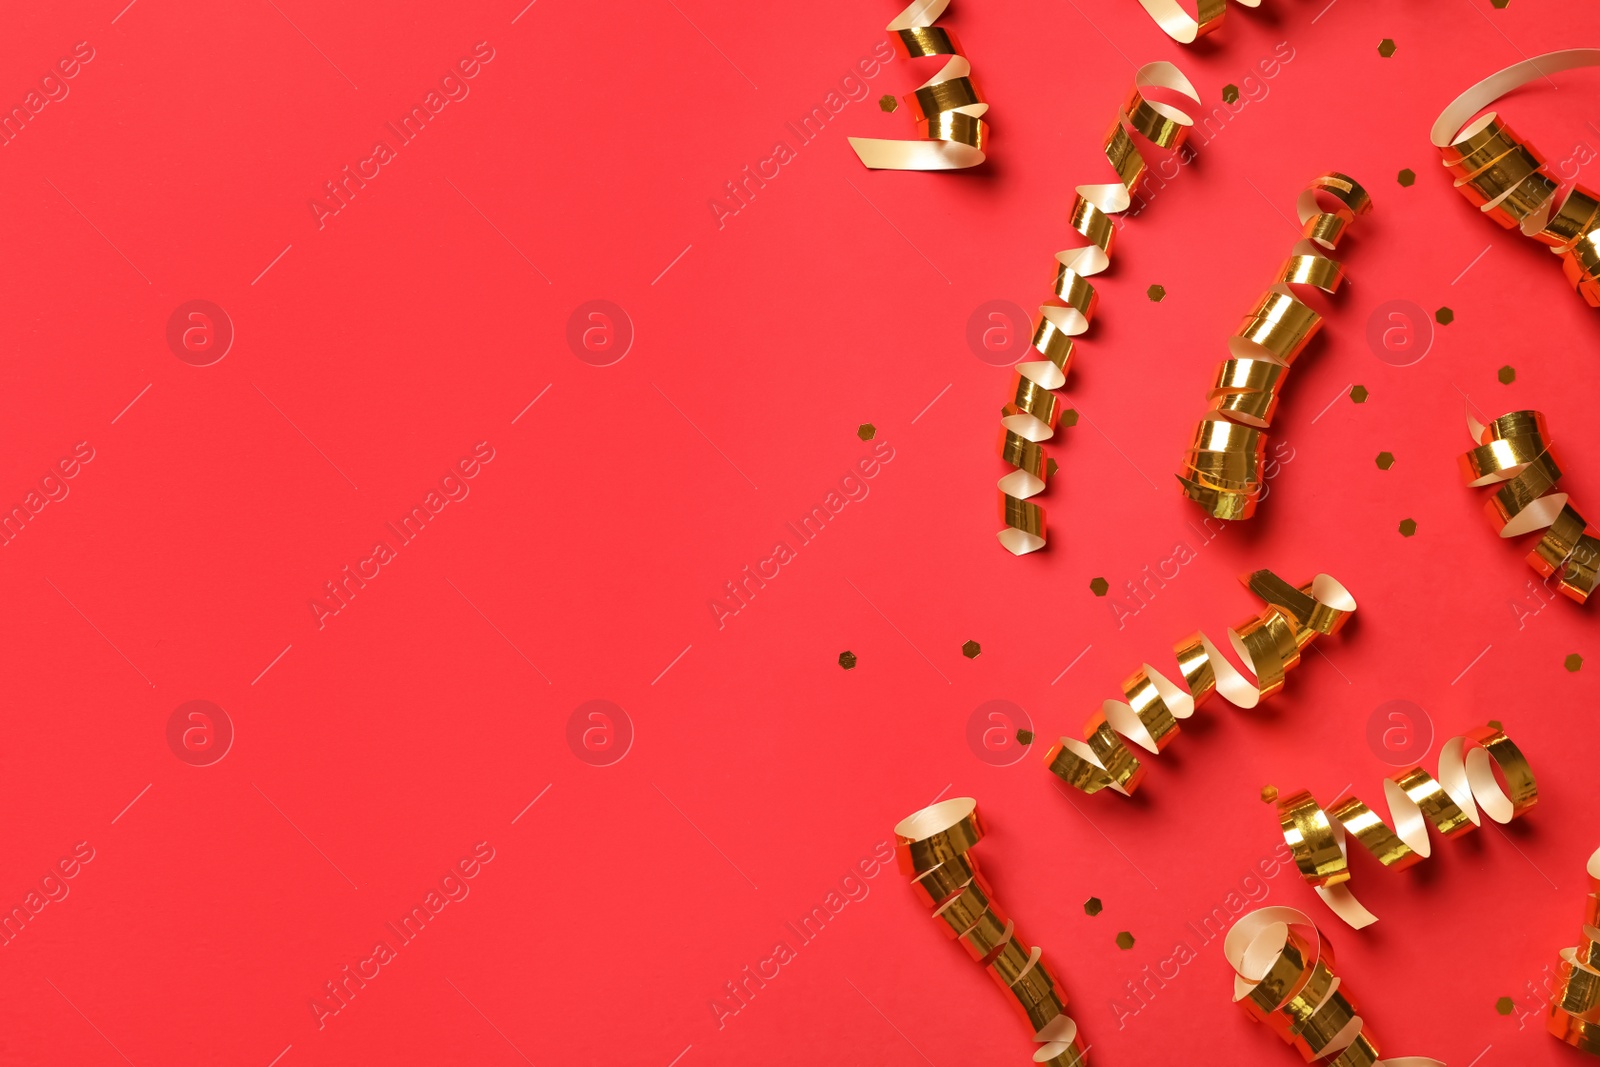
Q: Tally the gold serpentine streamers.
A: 11